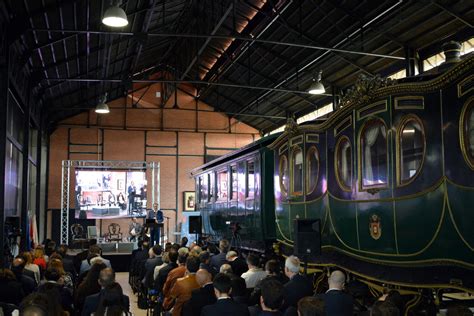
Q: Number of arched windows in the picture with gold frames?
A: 7